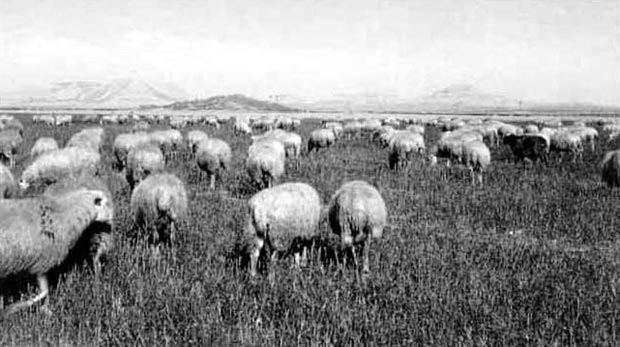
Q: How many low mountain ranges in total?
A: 3